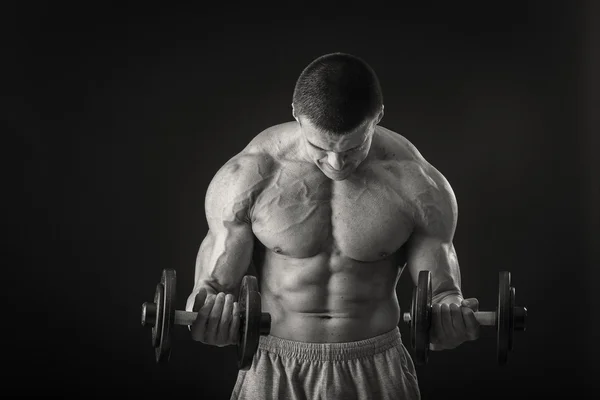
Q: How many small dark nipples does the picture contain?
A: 2